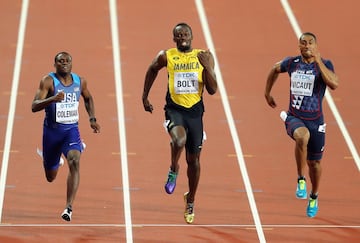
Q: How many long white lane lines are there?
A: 4